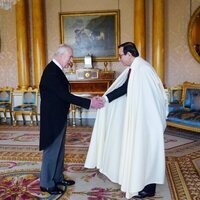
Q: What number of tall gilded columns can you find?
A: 4